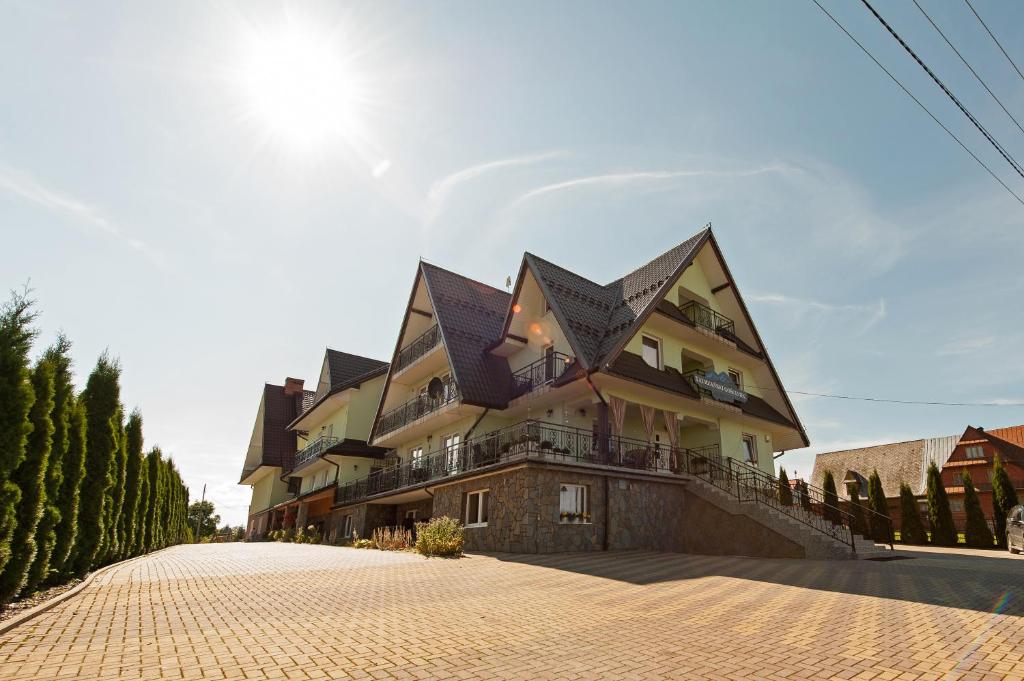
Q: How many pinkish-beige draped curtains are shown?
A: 3